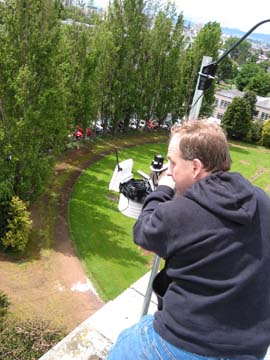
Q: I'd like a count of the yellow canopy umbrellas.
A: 0